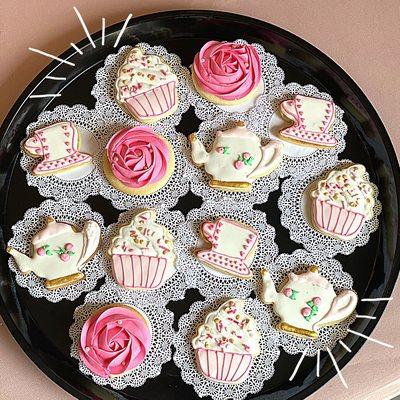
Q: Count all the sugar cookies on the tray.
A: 13